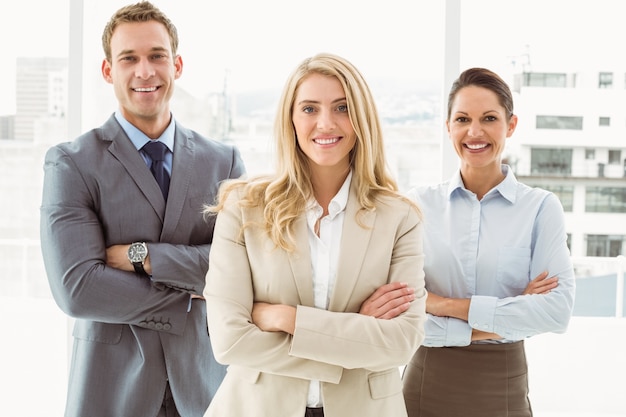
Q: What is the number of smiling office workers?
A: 3